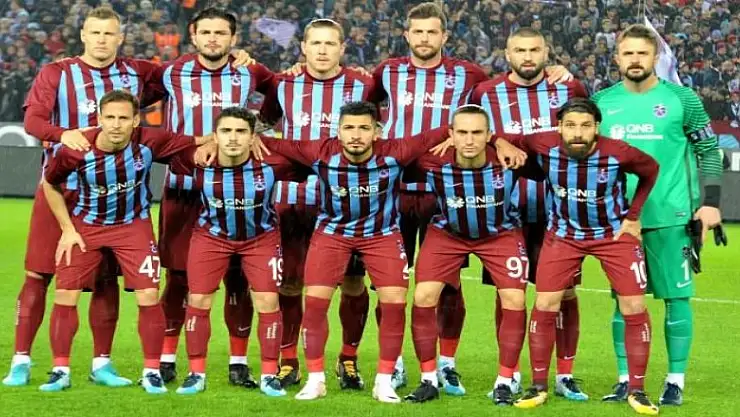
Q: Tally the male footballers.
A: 11